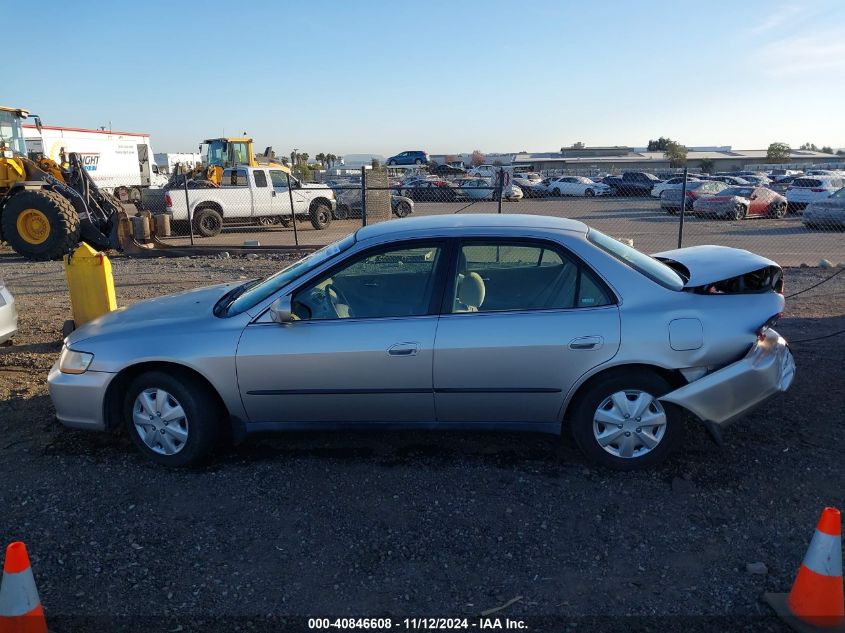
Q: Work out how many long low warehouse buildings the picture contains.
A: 1